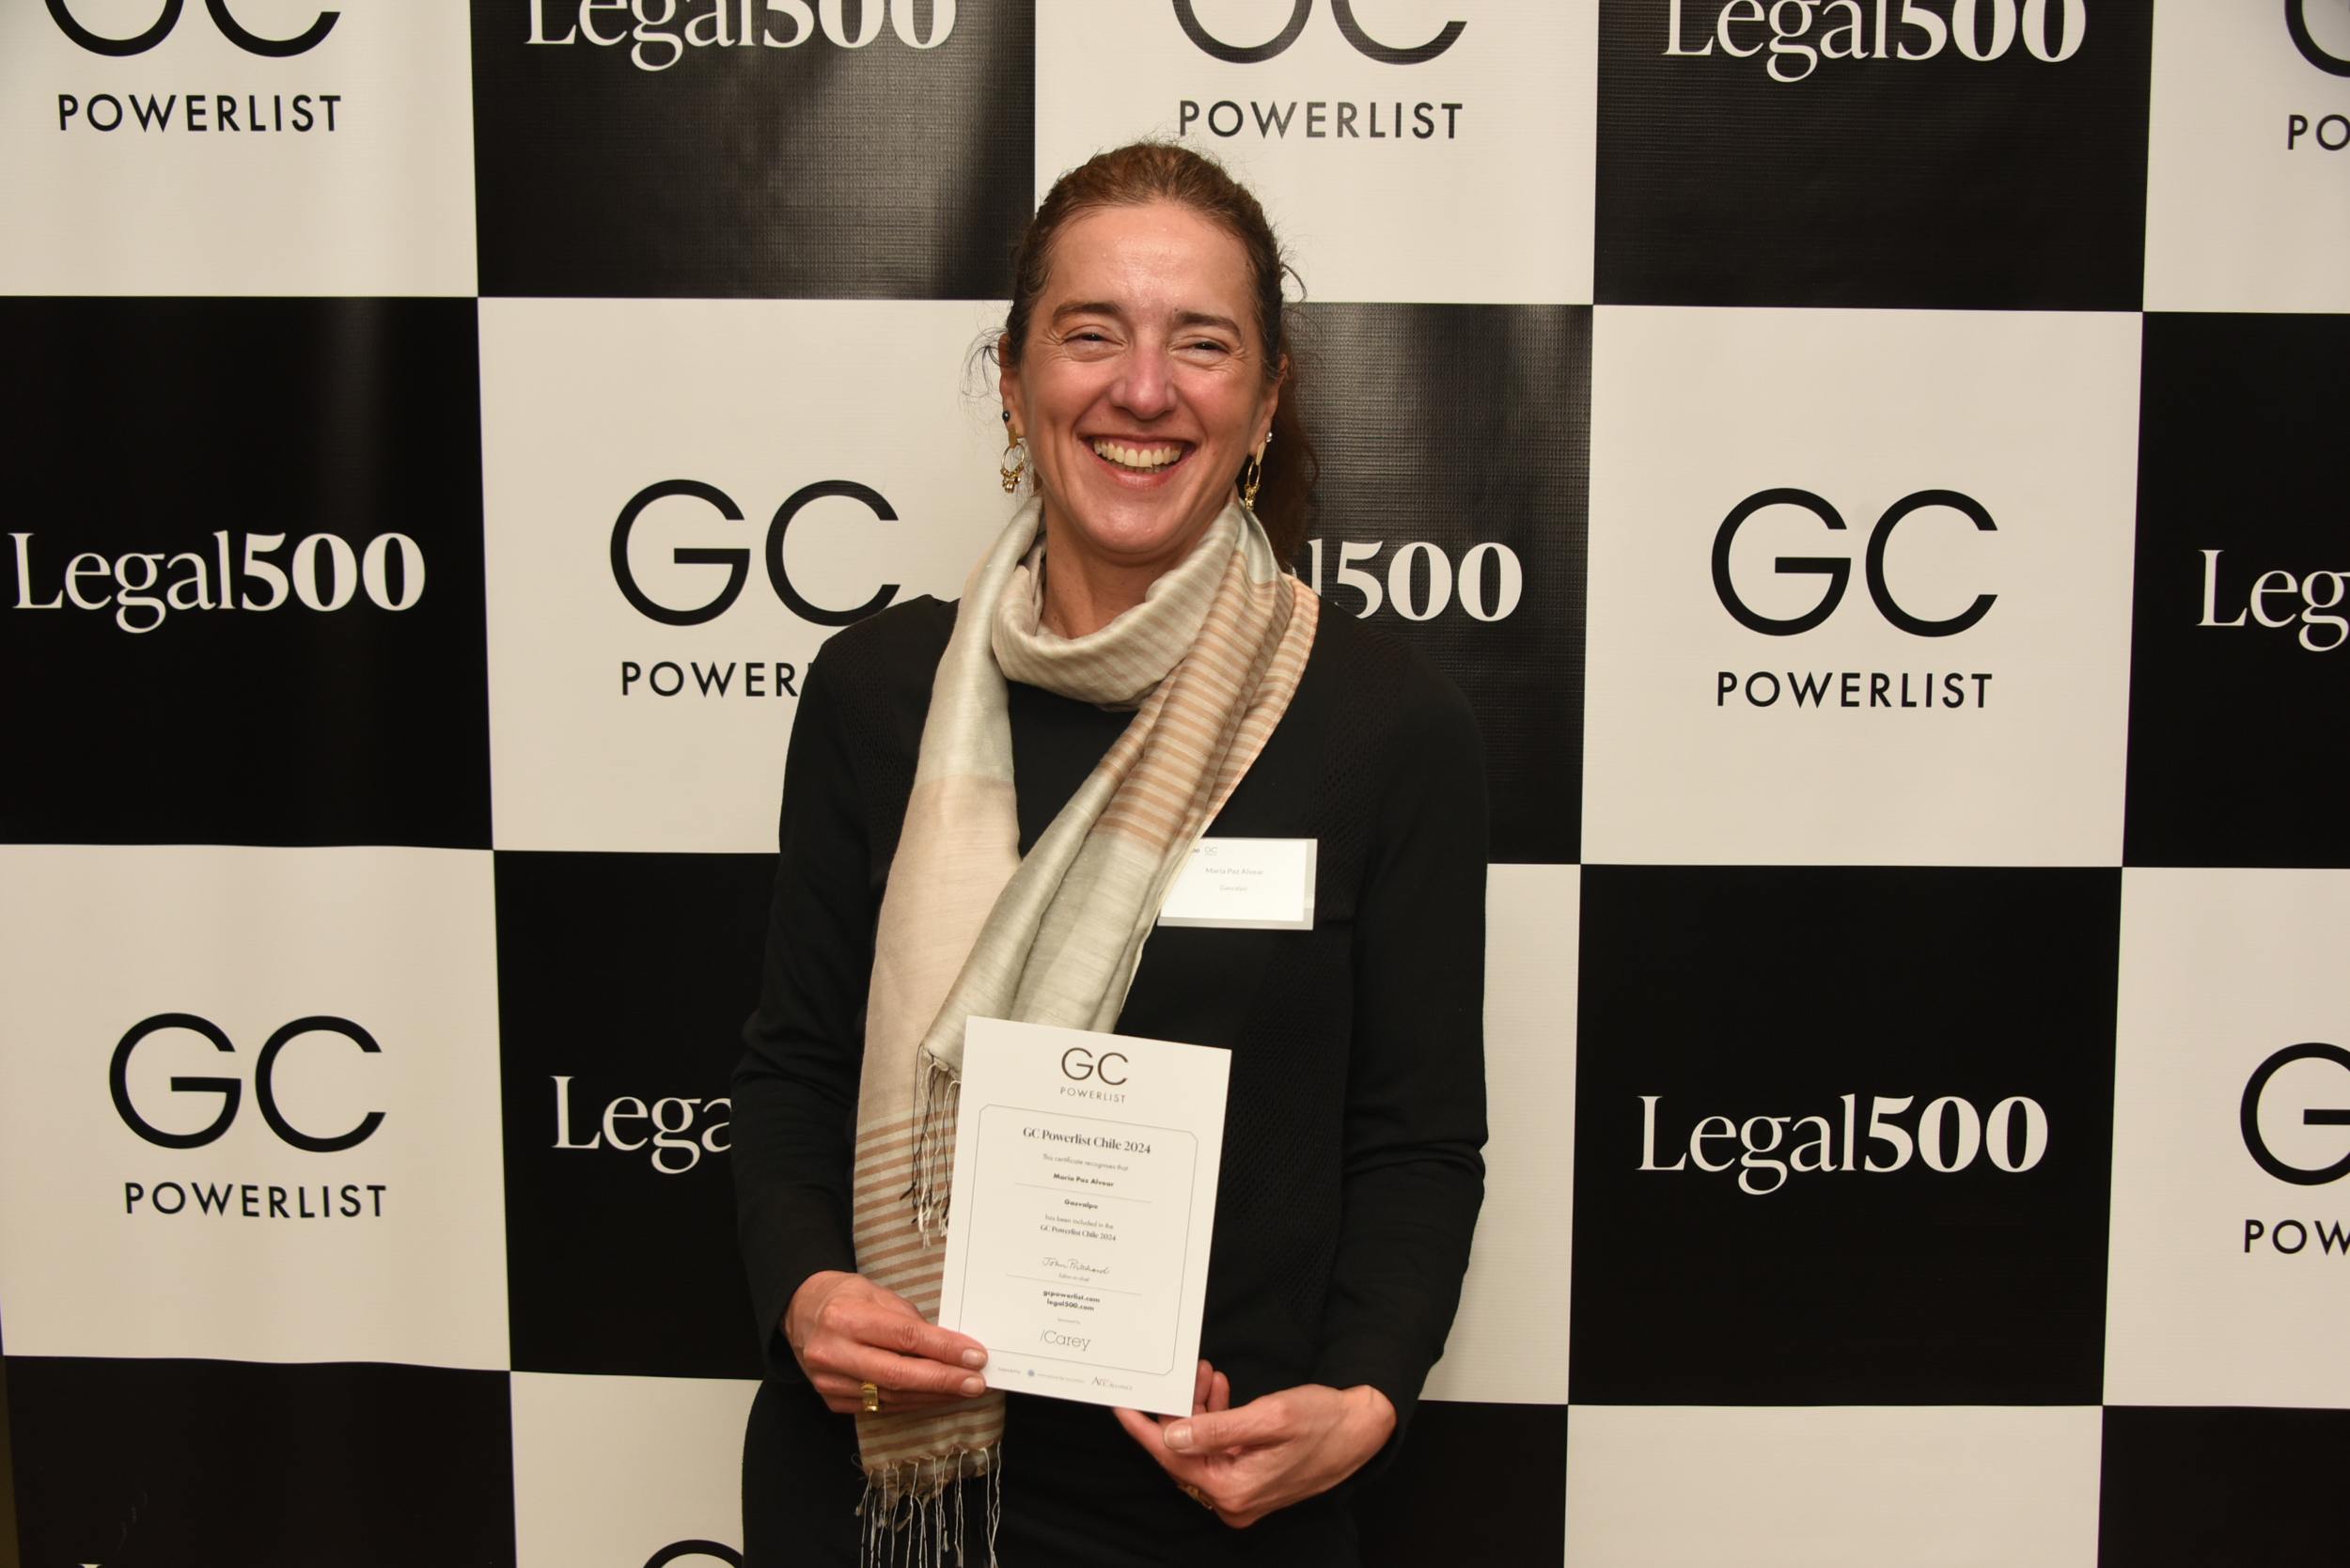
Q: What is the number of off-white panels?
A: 10